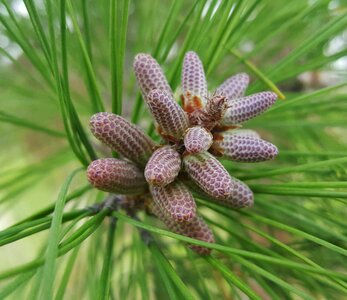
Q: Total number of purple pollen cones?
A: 14